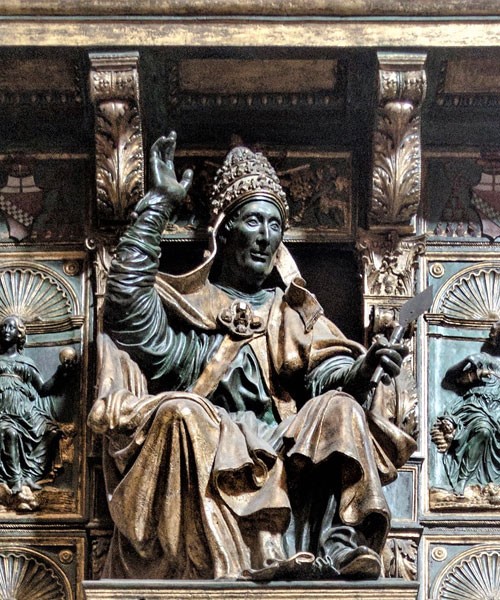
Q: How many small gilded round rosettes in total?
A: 4